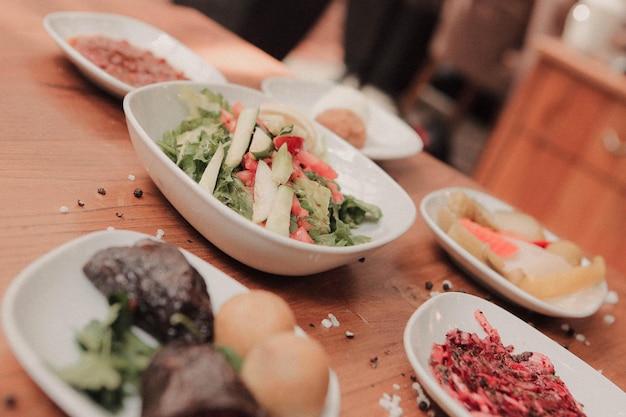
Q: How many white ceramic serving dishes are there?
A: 6